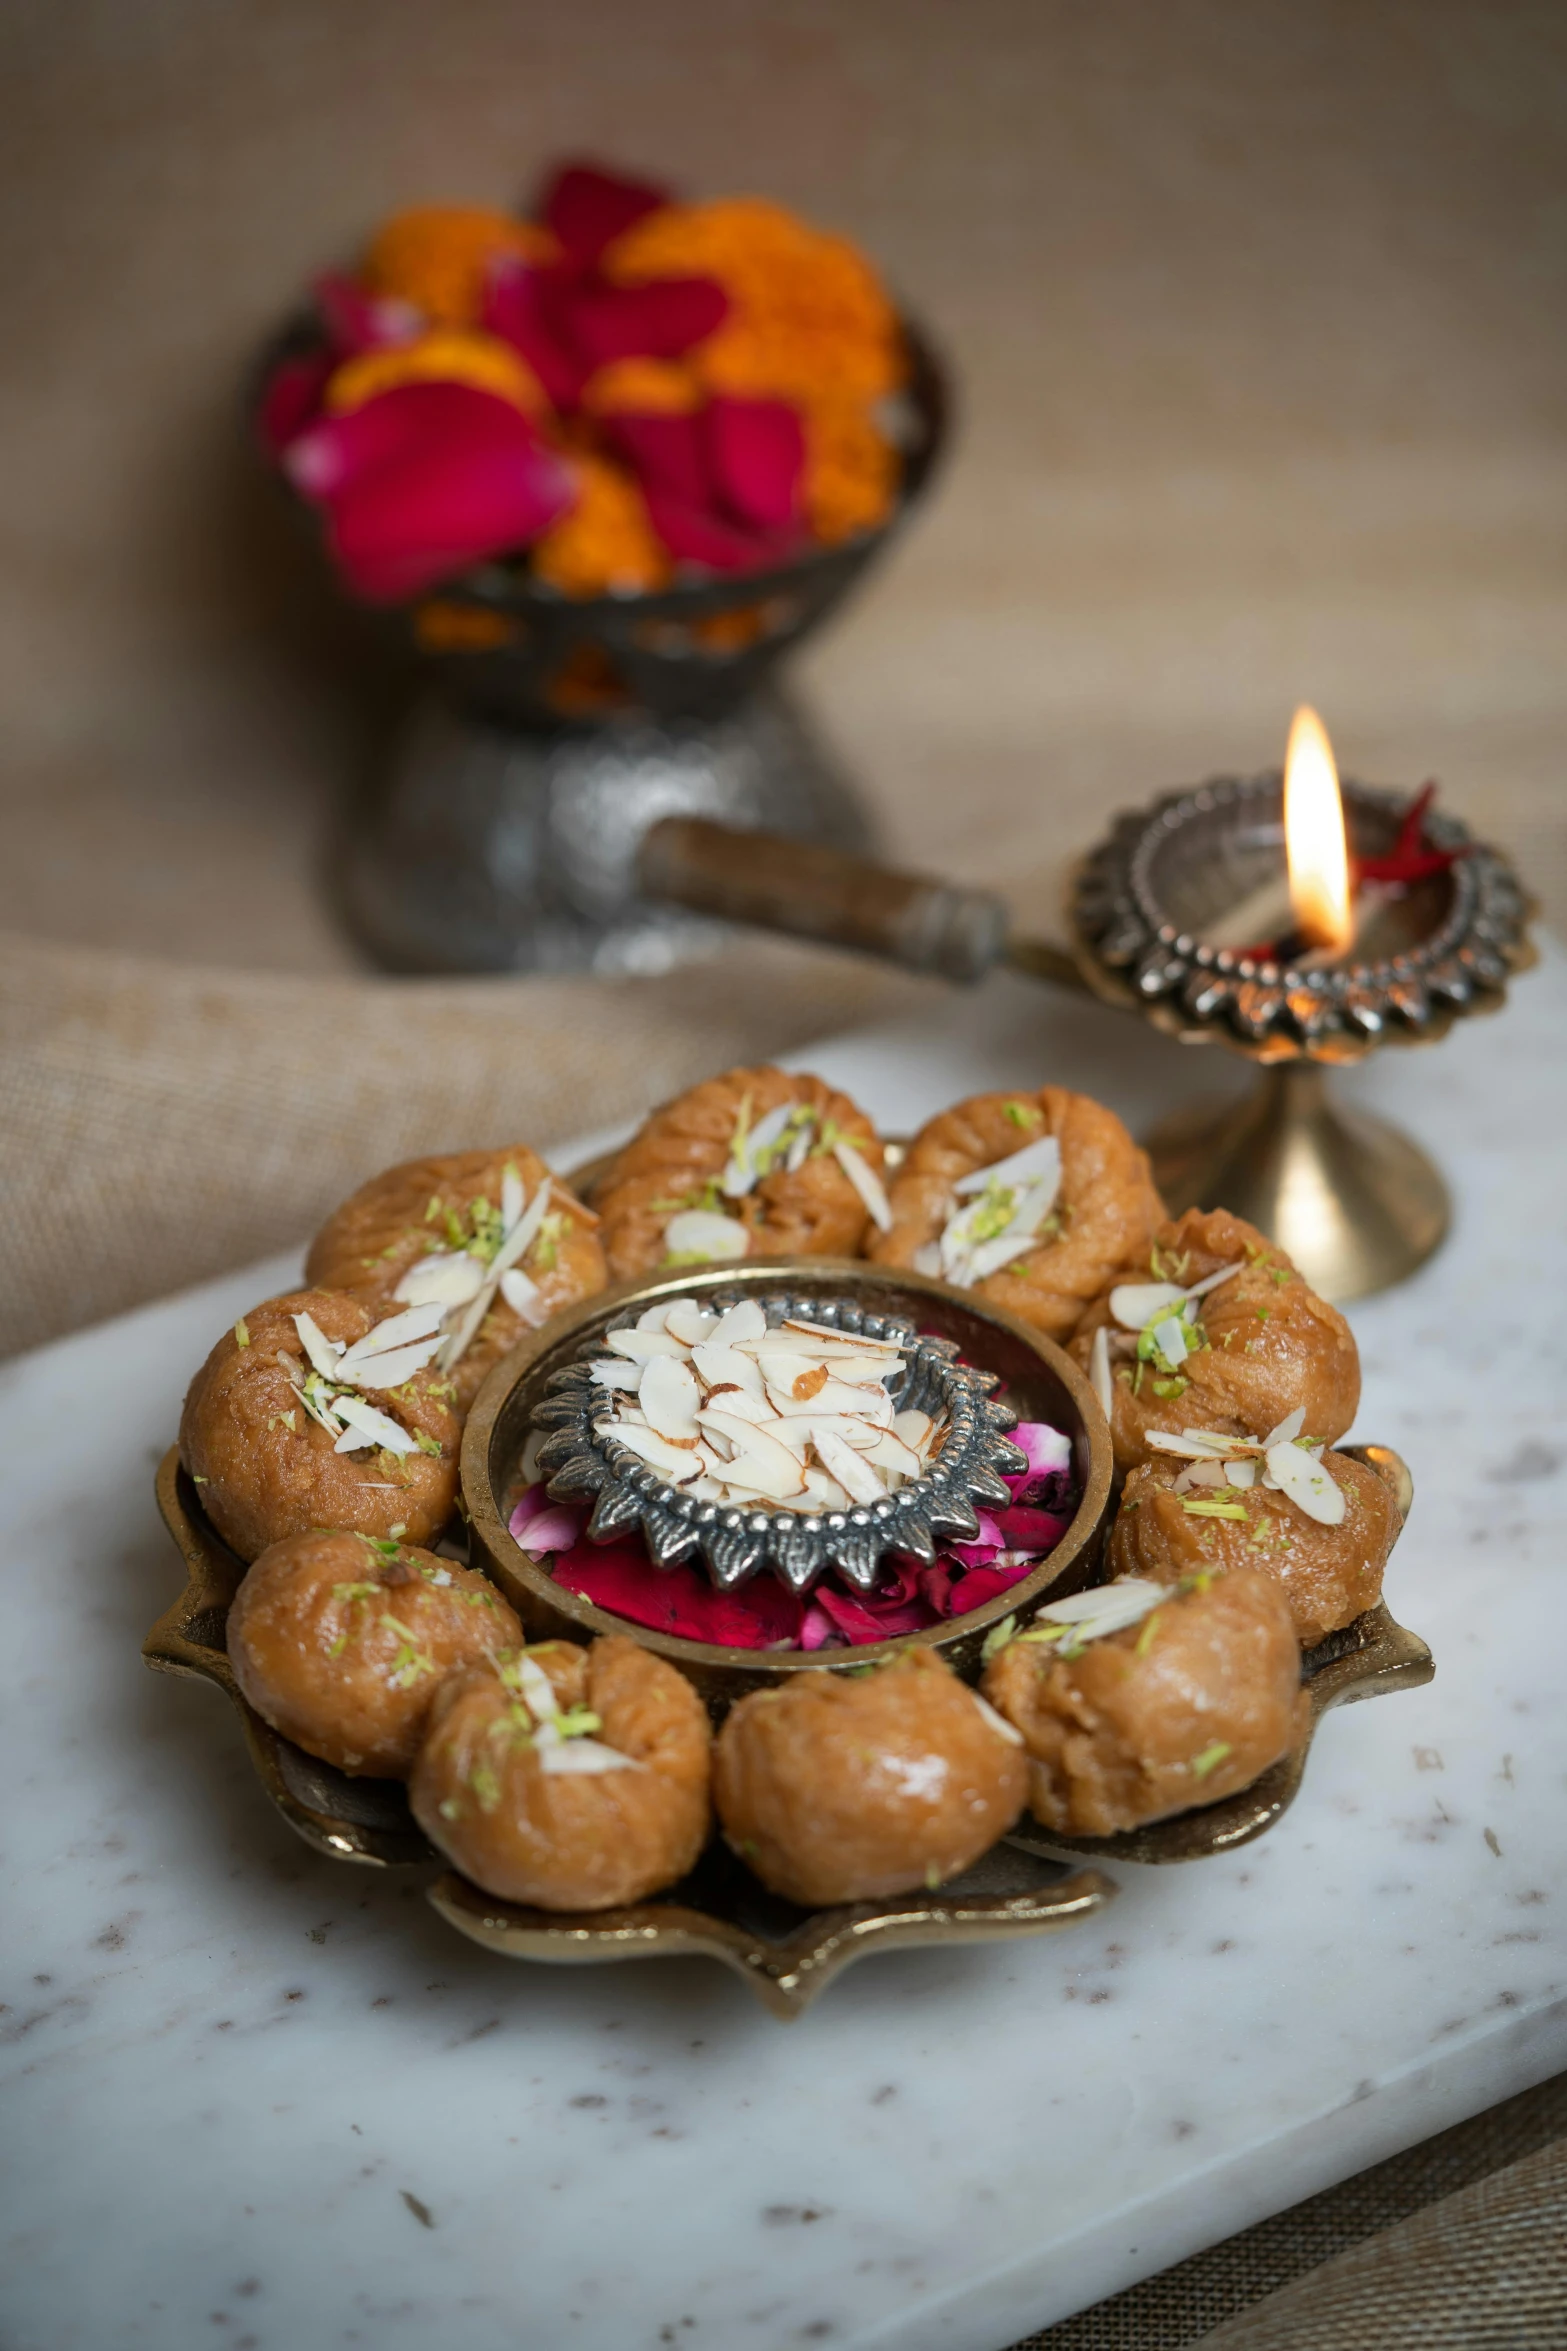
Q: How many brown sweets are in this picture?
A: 10